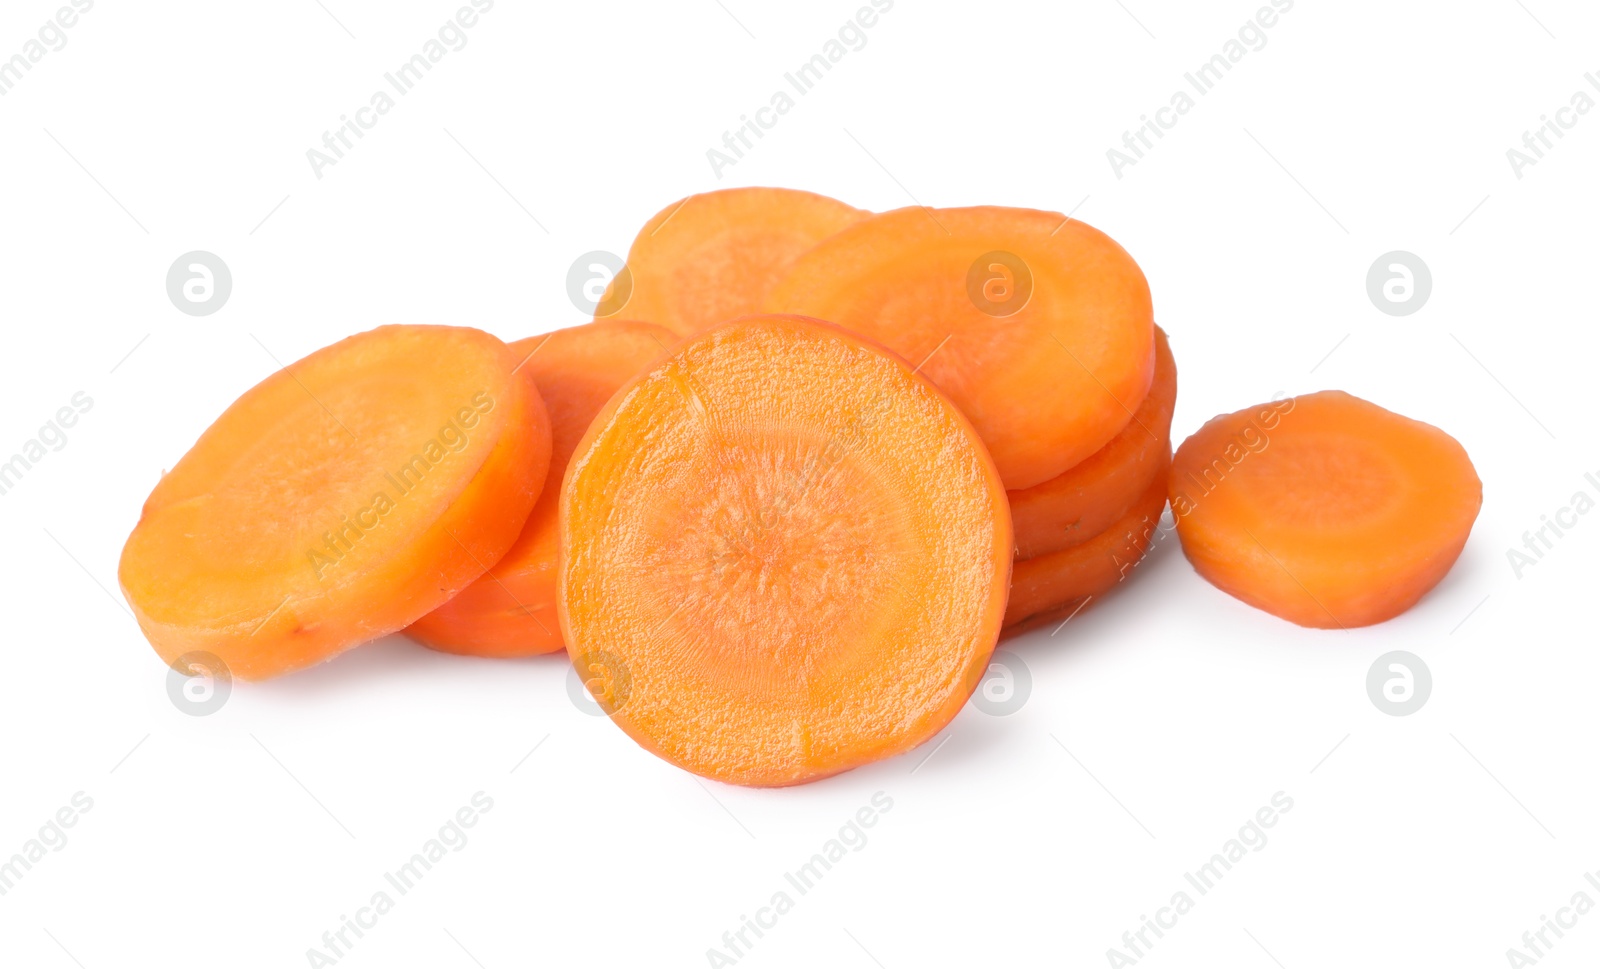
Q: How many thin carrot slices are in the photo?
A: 8